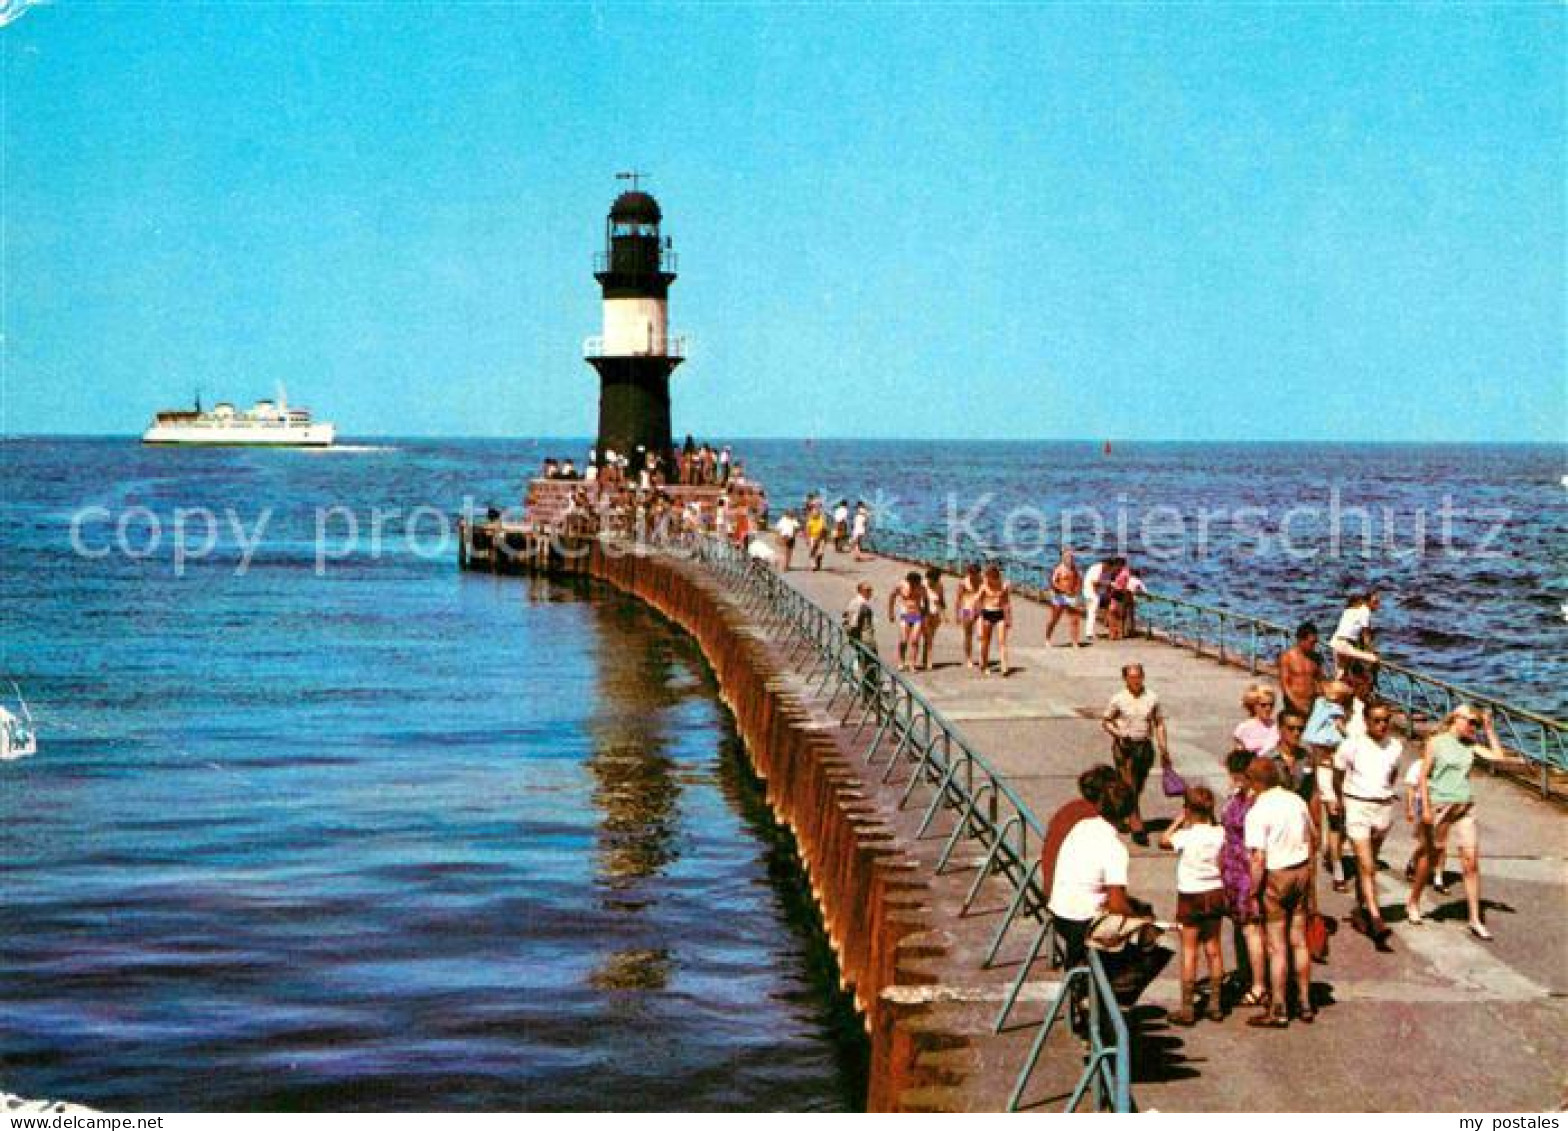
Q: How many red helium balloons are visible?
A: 0